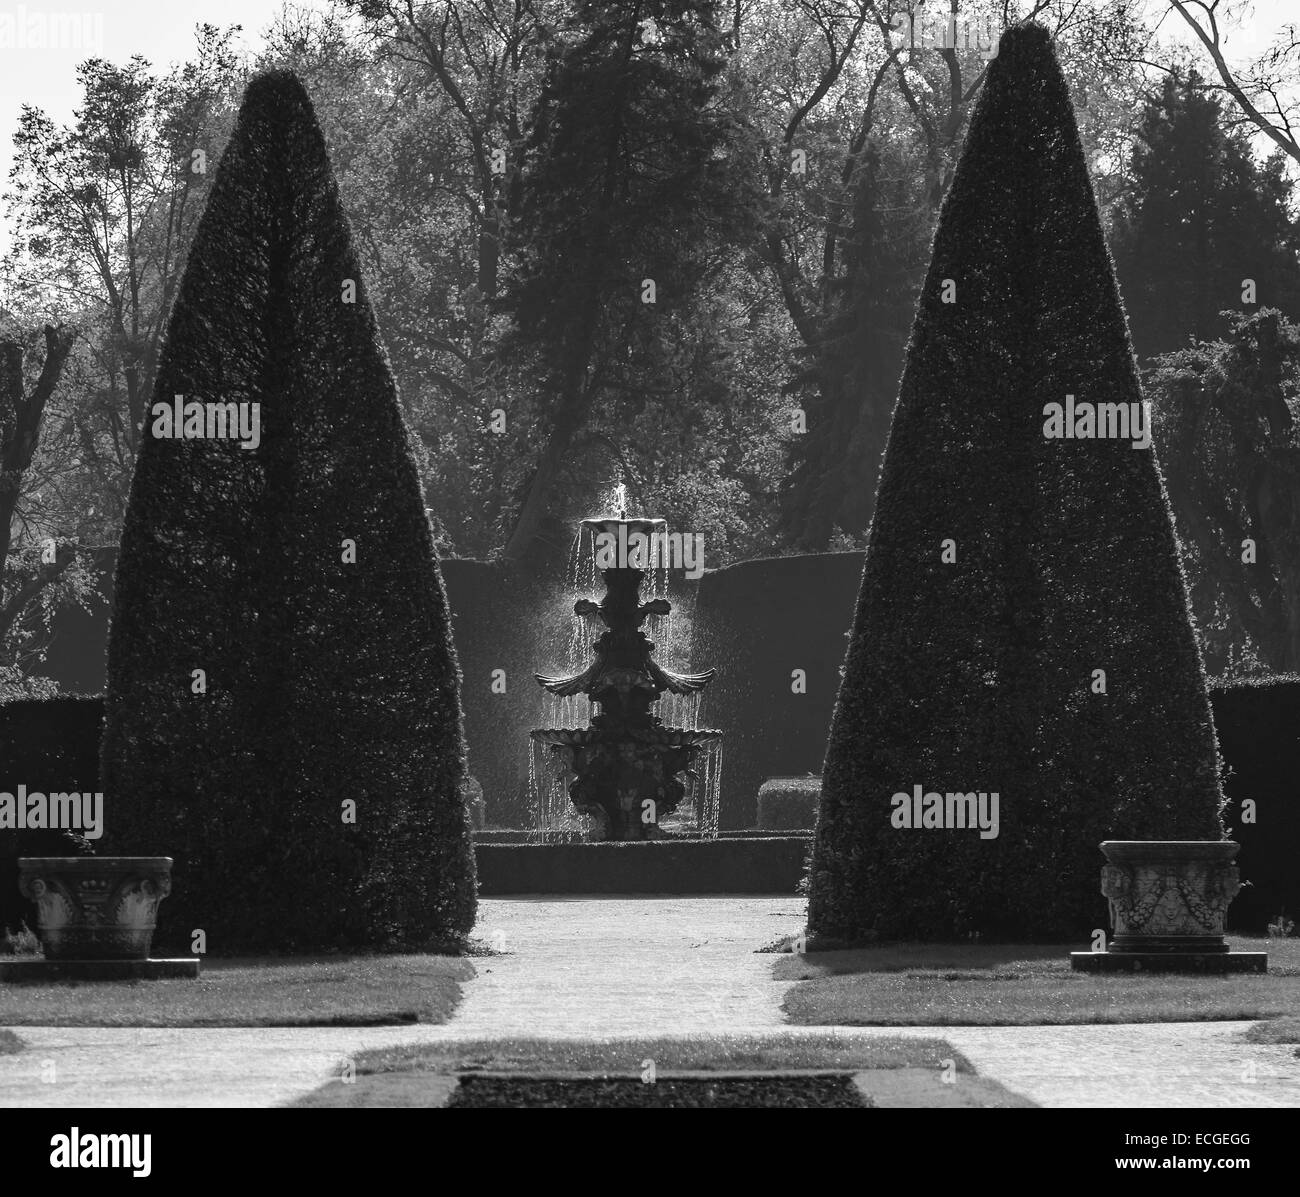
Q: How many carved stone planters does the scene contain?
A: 2